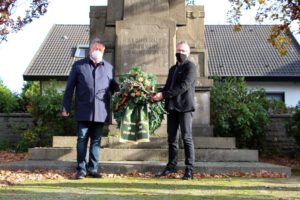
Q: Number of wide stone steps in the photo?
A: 3